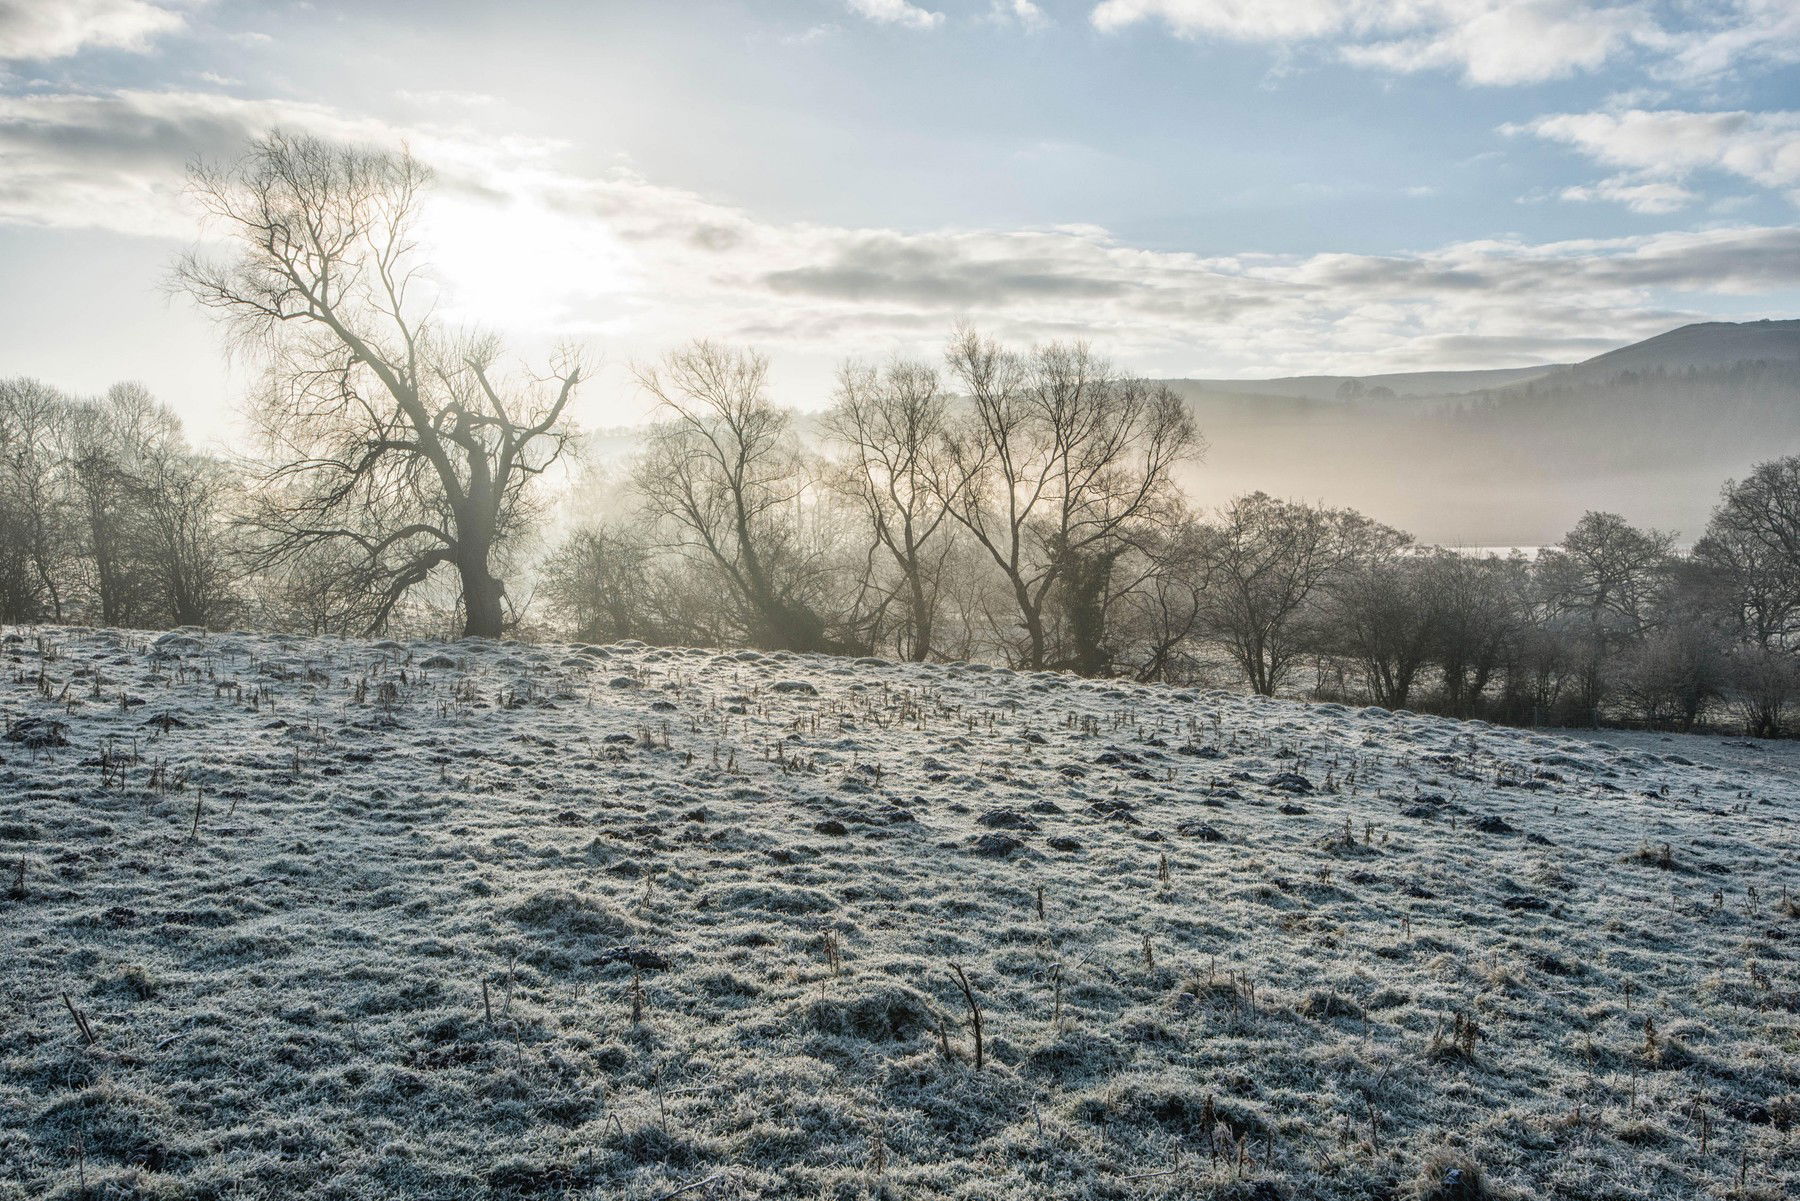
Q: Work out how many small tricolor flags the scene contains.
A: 0